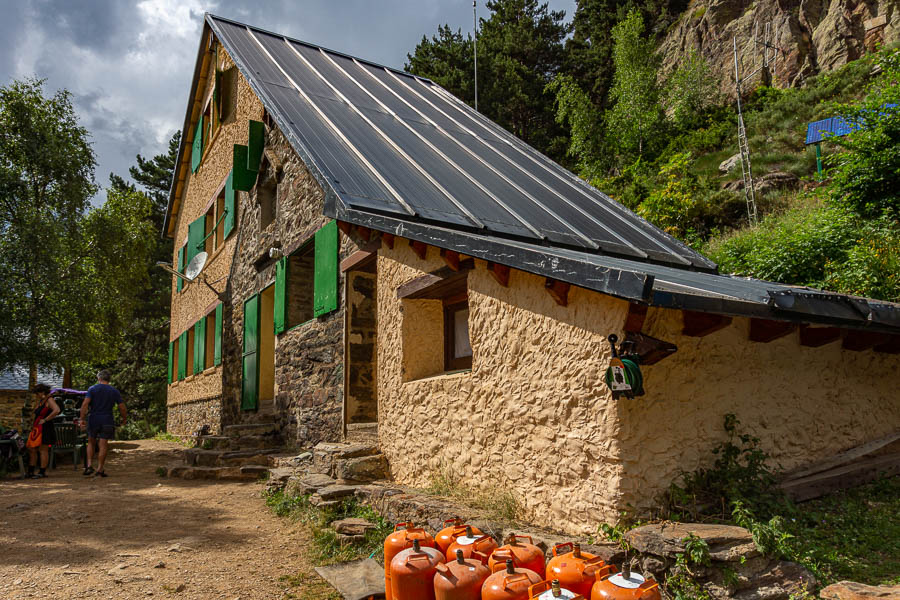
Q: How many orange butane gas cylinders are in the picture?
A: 10